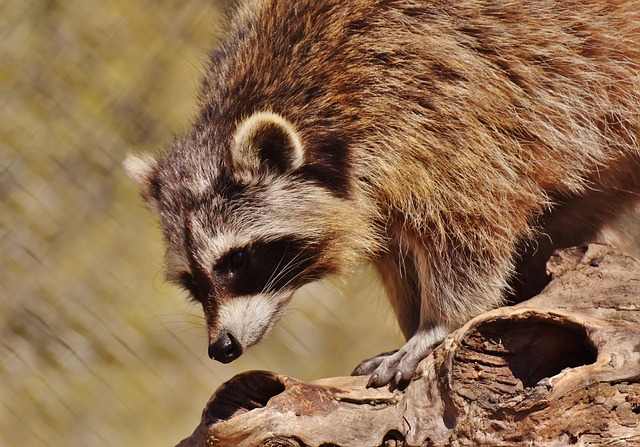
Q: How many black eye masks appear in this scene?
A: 1